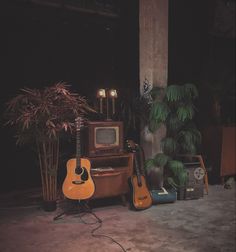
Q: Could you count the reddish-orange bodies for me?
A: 2